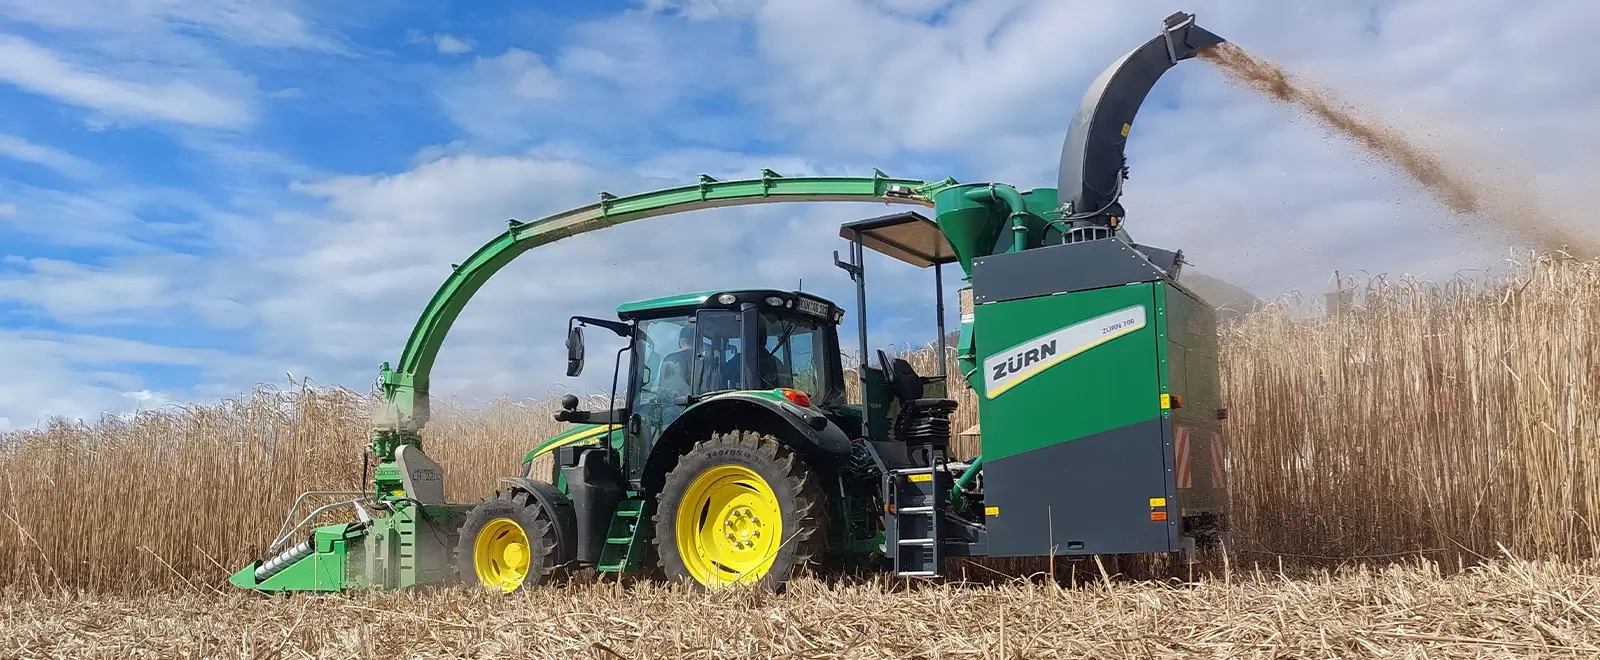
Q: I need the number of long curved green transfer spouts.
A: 1